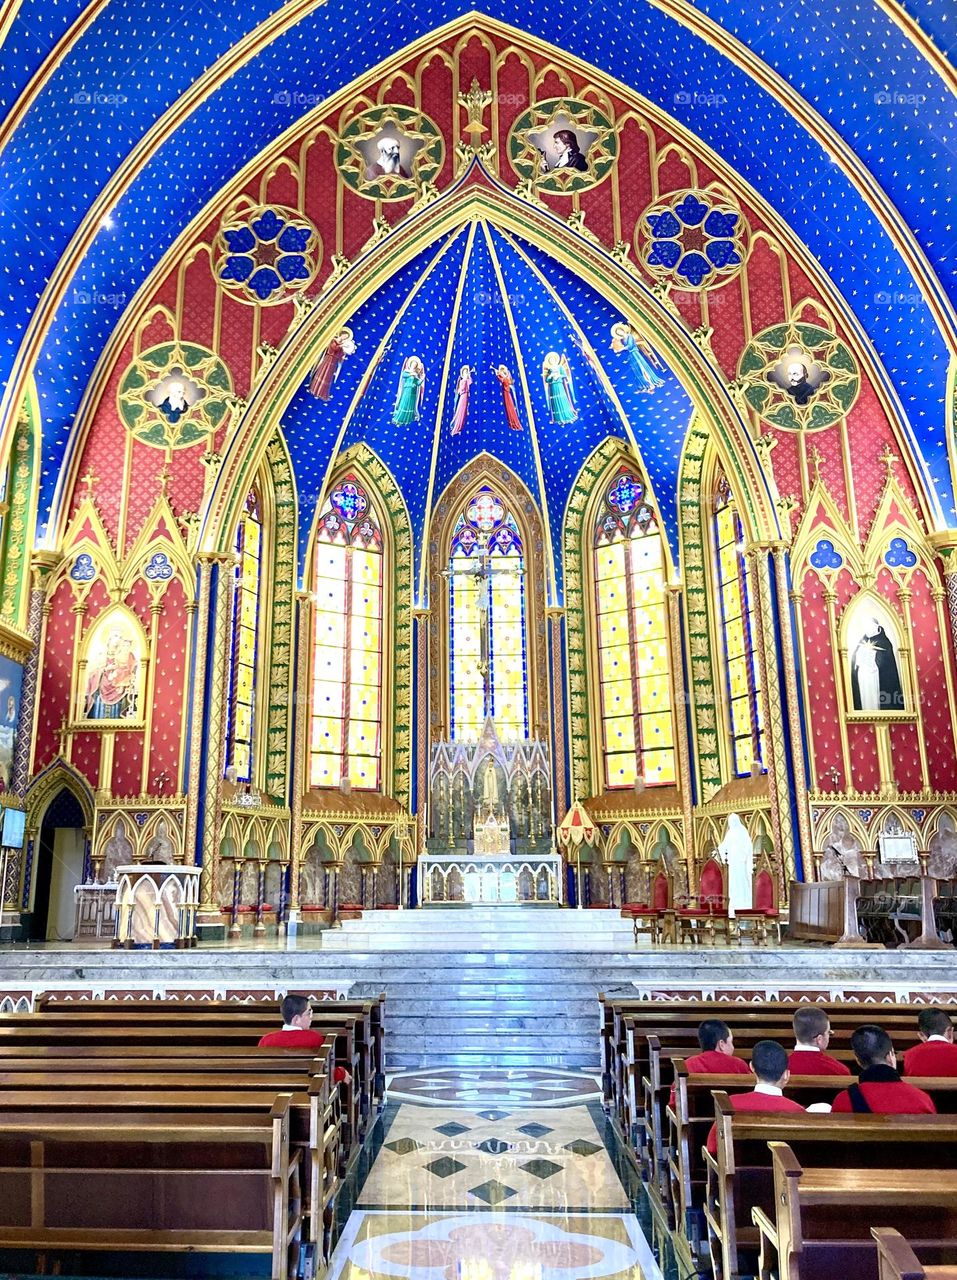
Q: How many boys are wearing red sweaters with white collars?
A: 4